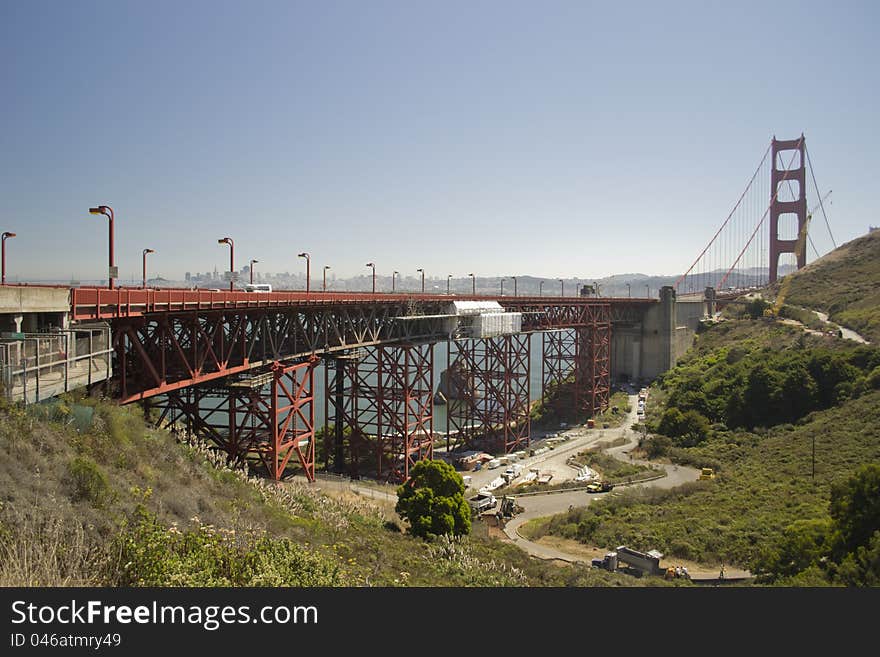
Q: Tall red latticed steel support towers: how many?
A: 4